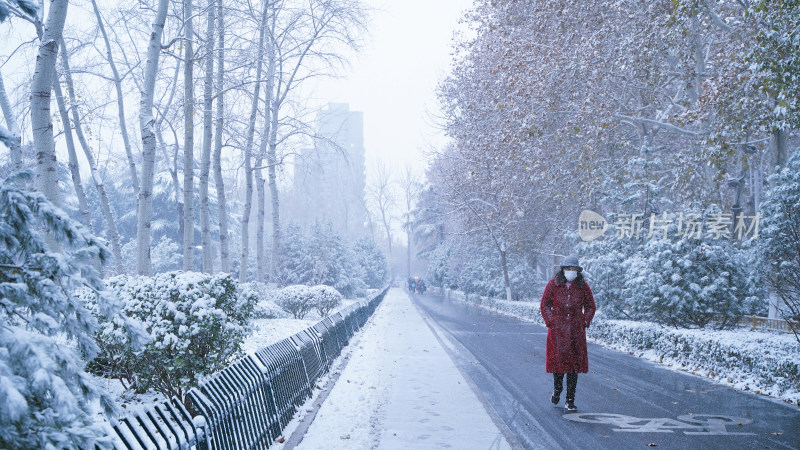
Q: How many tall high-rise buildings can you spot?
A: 1